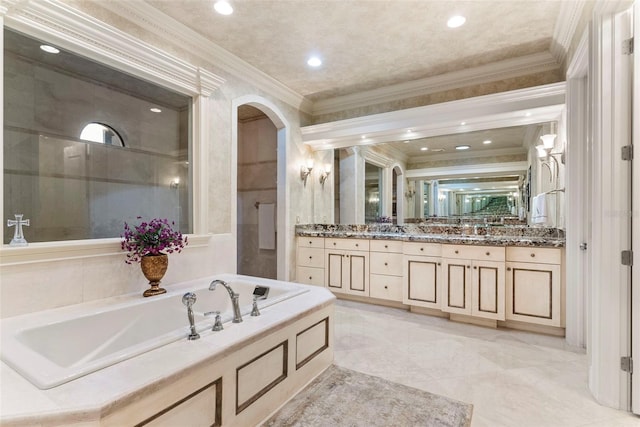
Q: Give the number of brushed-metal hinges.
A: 4